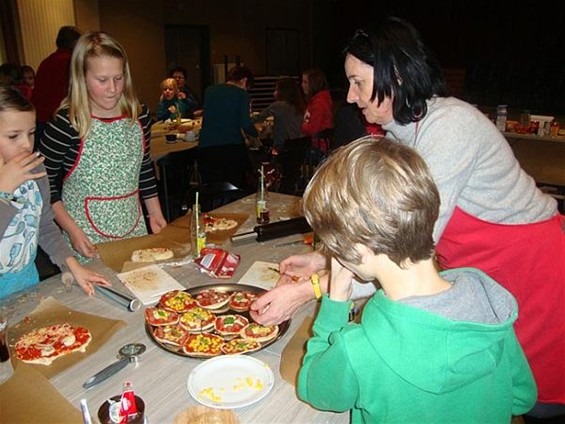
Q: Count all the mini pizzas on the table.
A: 10